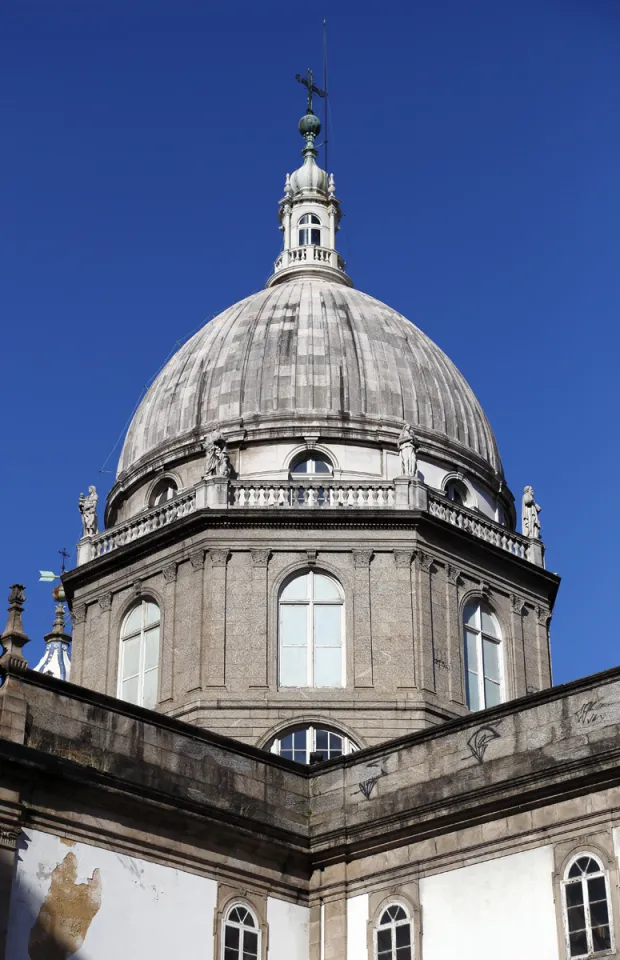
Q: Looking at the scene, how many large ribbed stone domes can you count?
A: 1